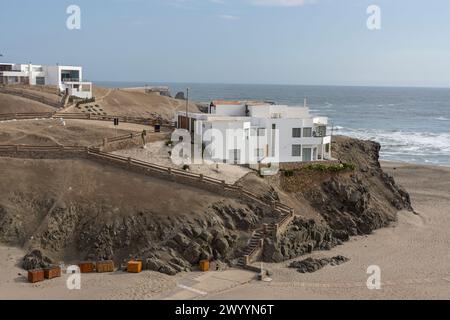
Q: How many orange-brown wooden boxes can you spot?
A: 6